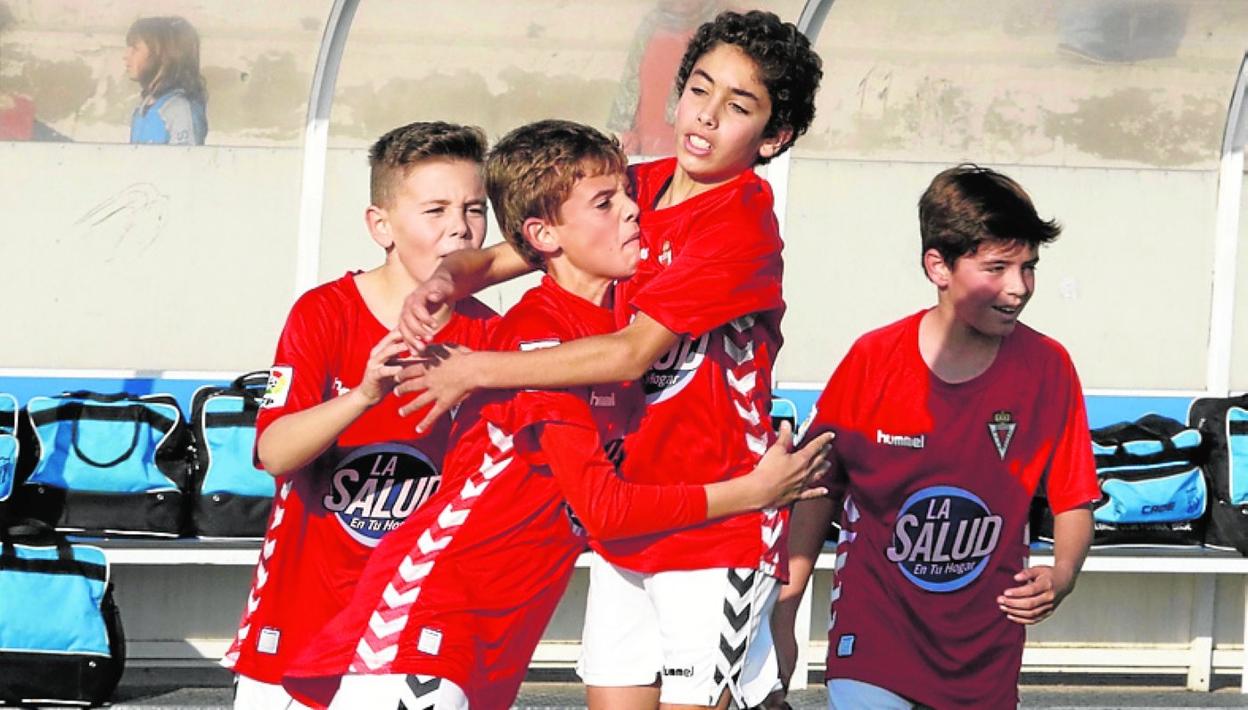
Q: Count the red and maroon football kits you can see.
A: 4